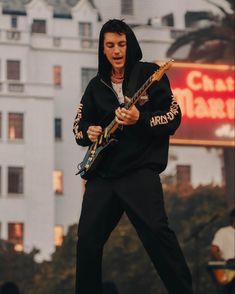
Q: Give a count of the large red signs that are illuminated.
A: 1